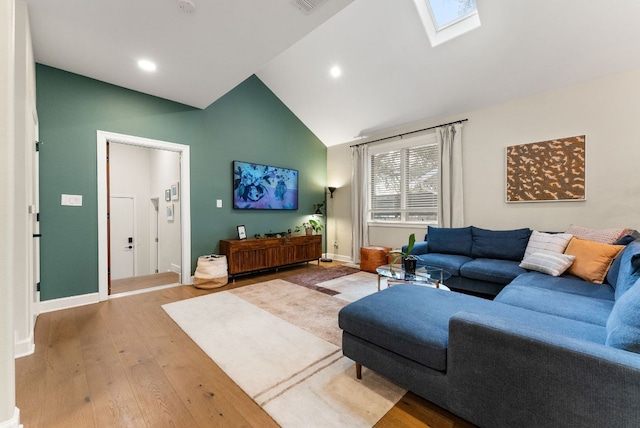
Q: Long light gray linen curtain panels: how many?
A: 2